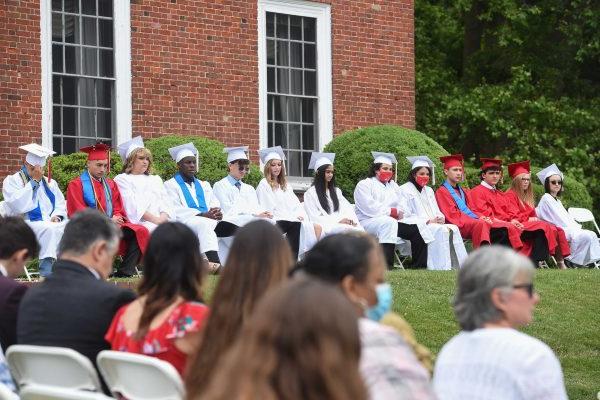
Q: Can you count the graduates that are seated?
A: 13